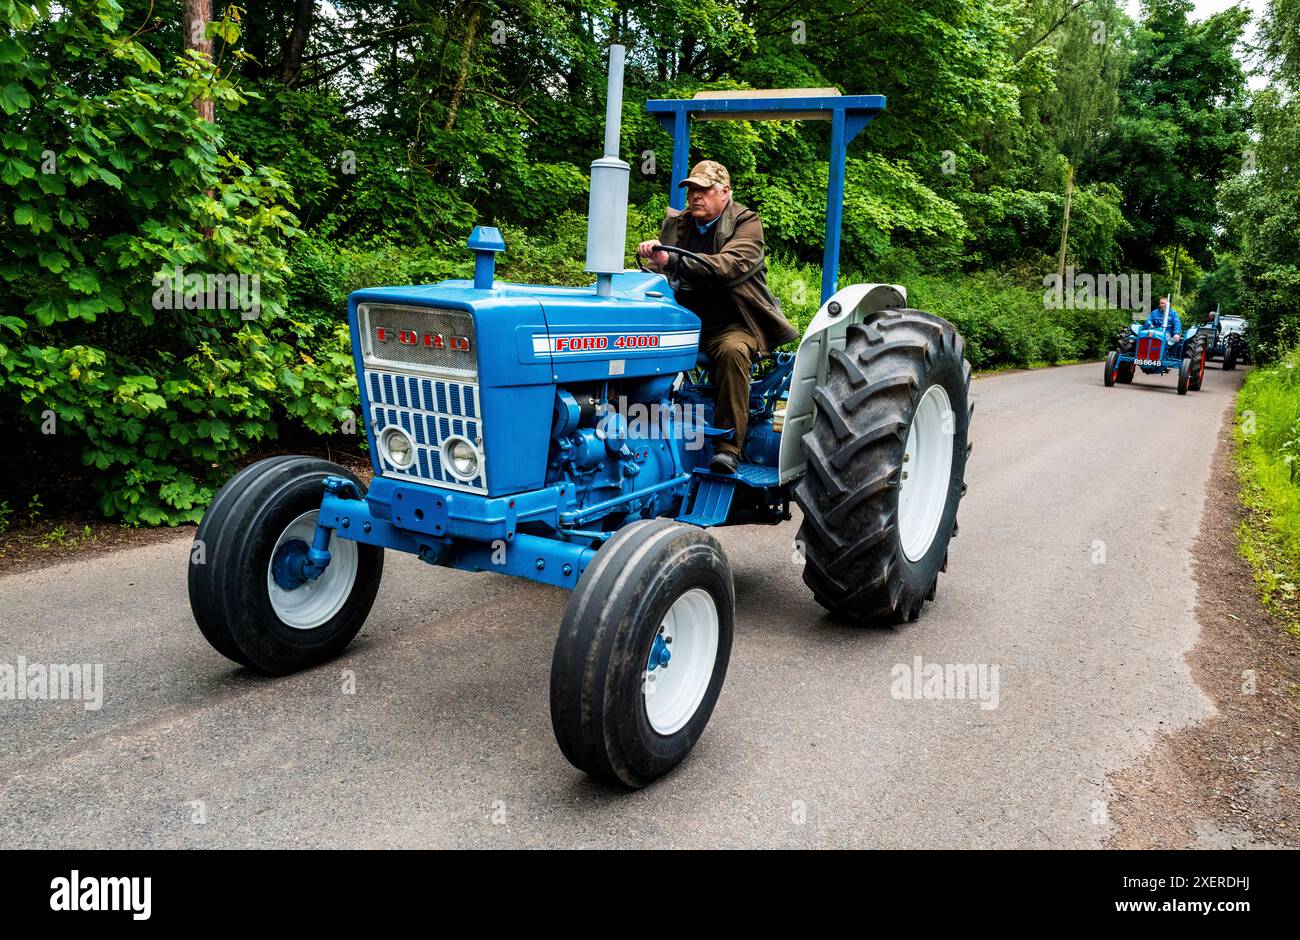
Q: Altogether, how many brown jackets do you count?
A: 1